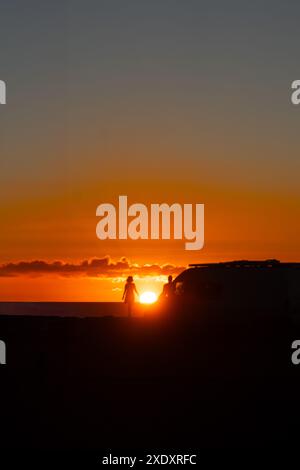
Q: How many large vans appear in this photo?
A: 1